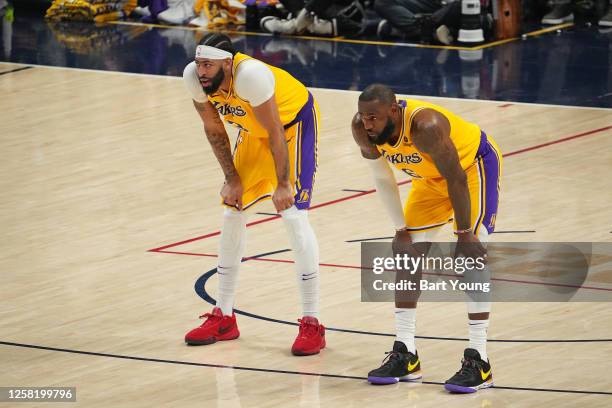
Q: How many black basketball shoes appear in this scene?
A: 2